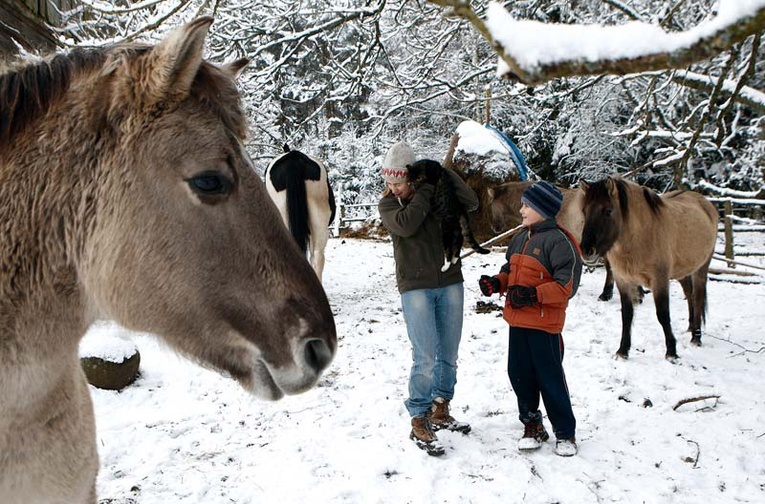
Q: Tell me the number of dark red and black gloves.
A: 2